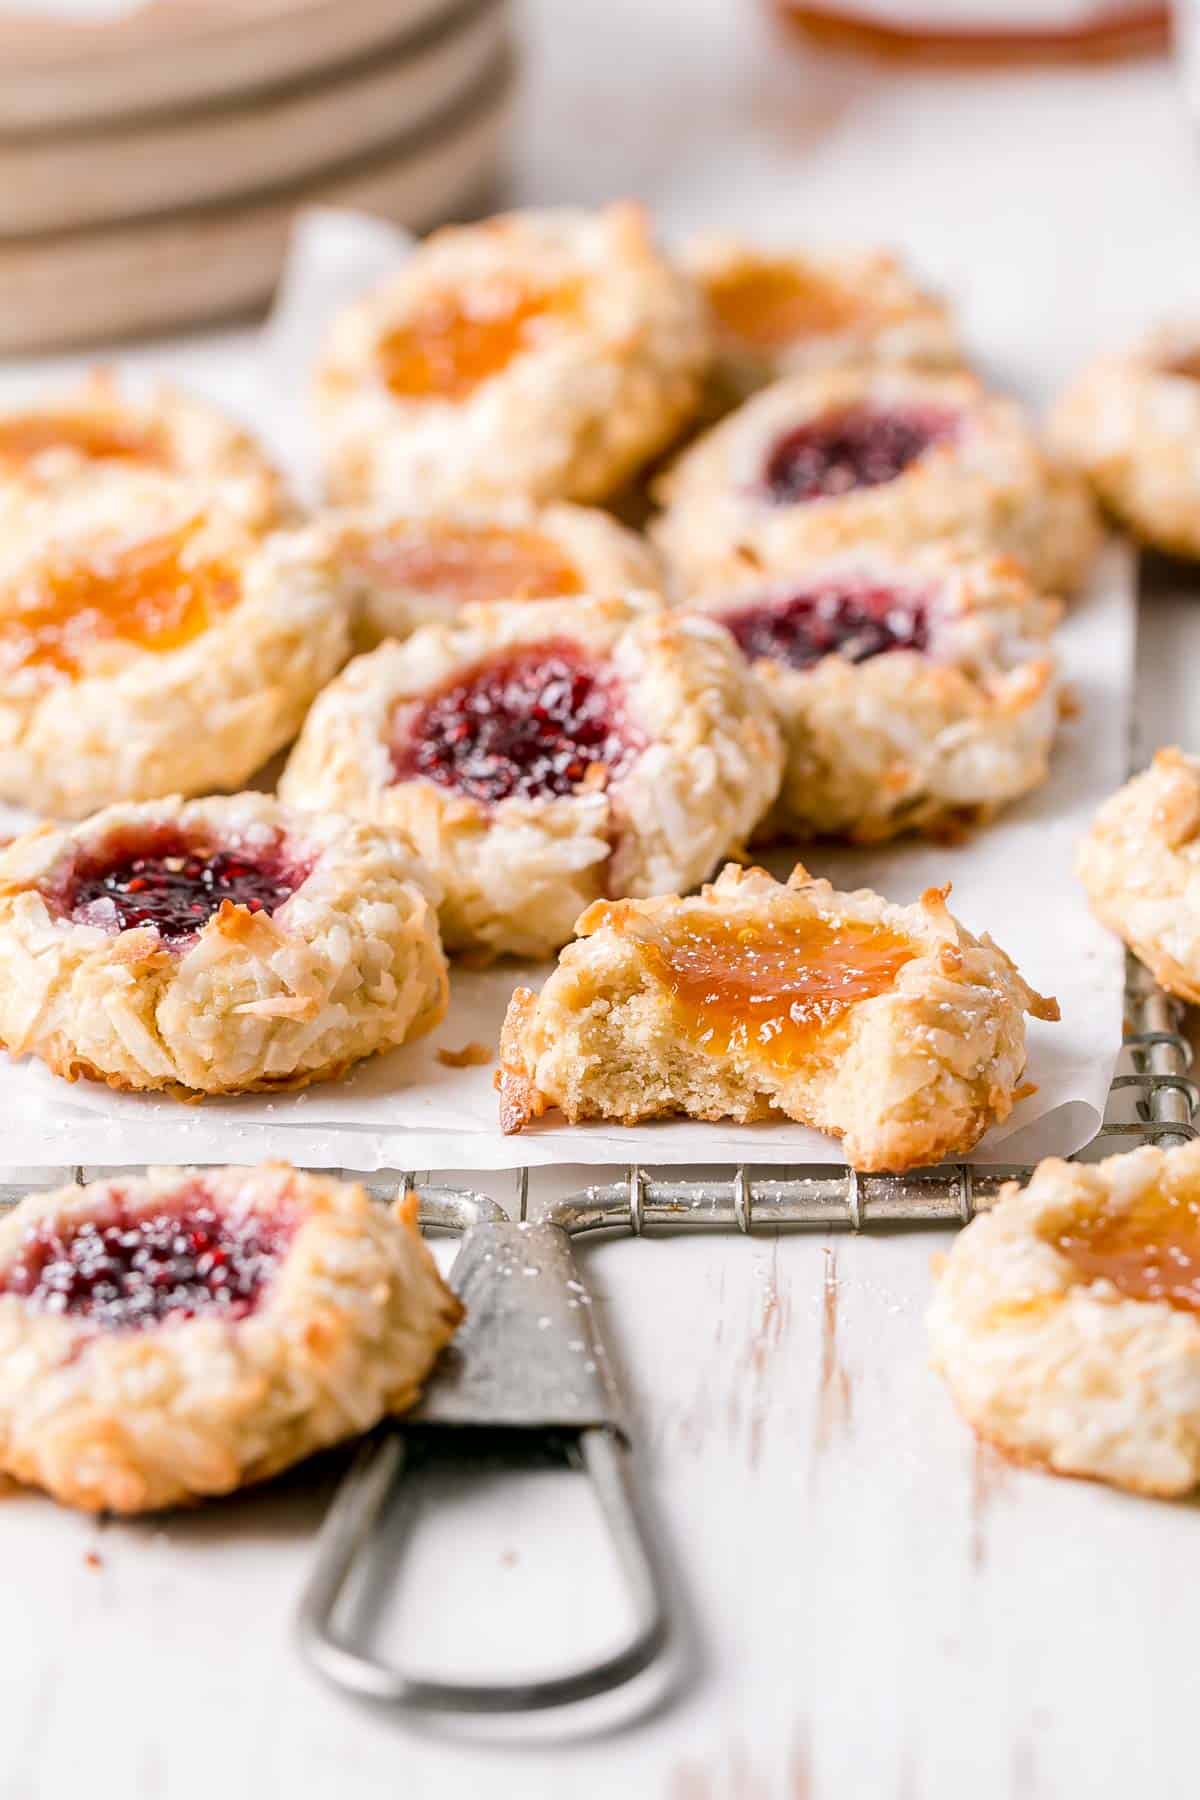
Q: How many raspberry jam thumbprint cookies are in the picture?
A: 5